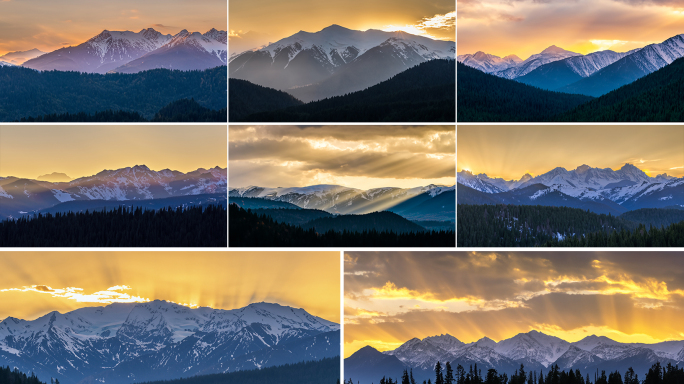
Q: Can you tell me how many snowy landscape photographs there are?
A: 8